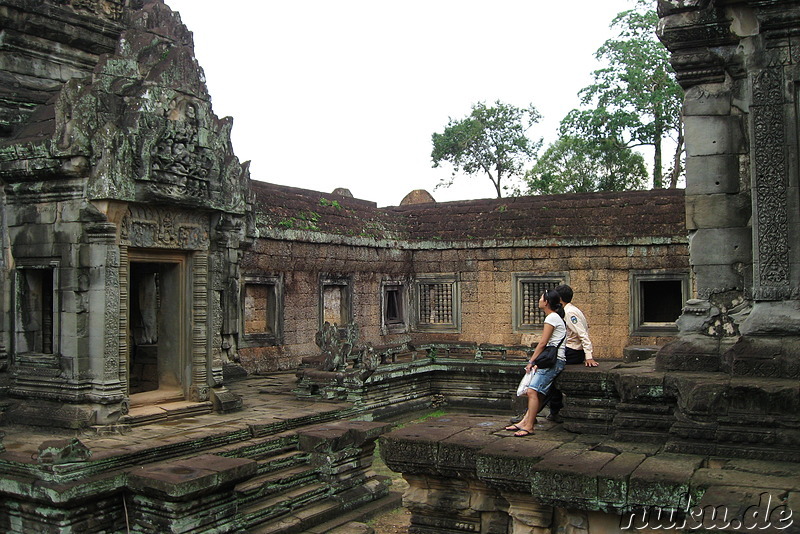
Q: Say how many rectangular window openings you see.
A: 7